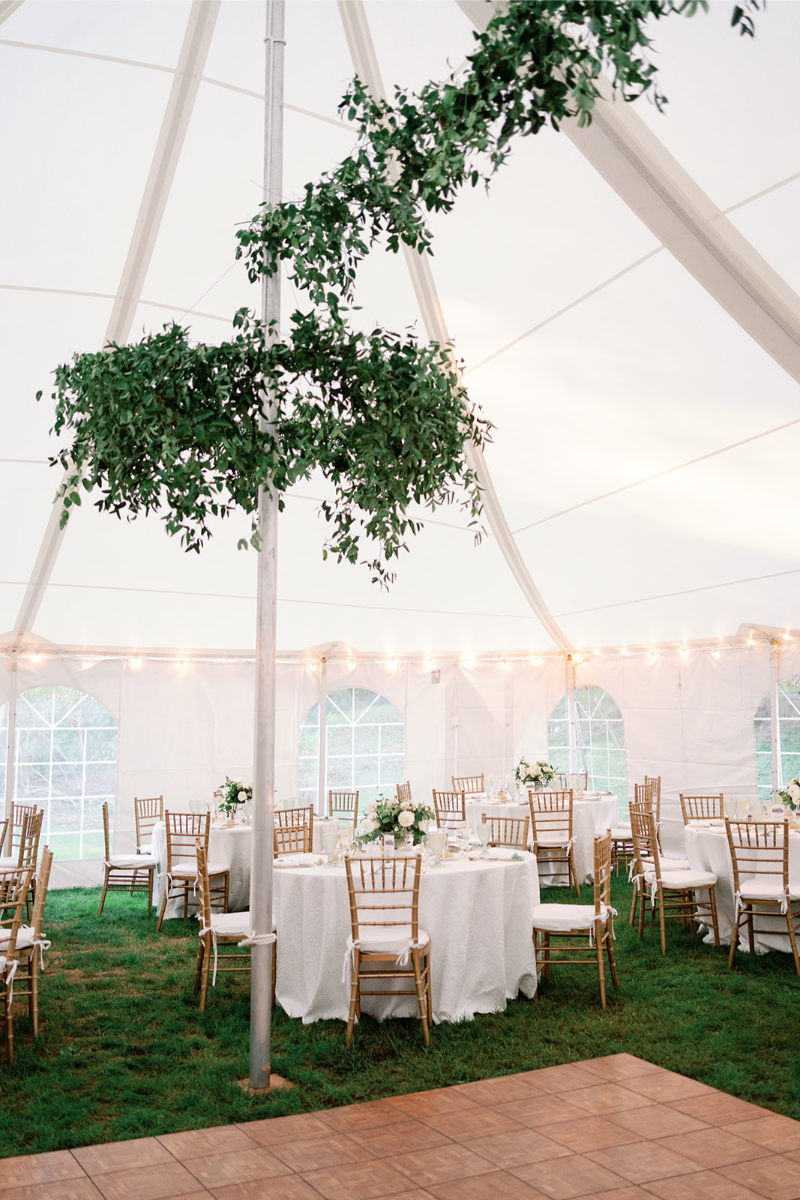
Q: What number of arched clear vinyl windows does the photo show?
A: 4